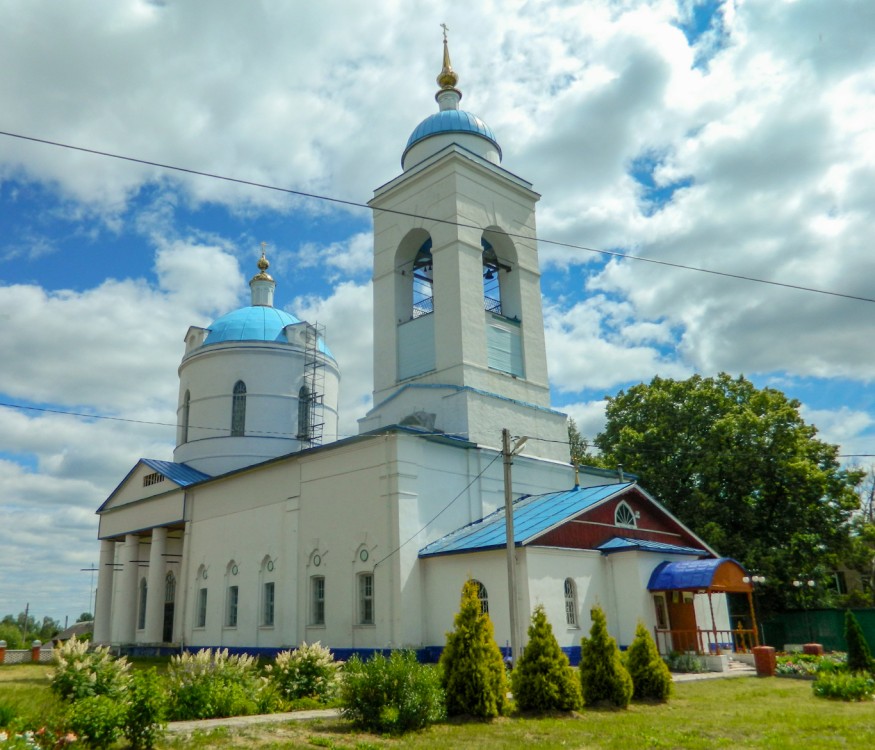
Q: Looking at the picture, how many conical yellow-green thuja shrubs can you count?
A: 4